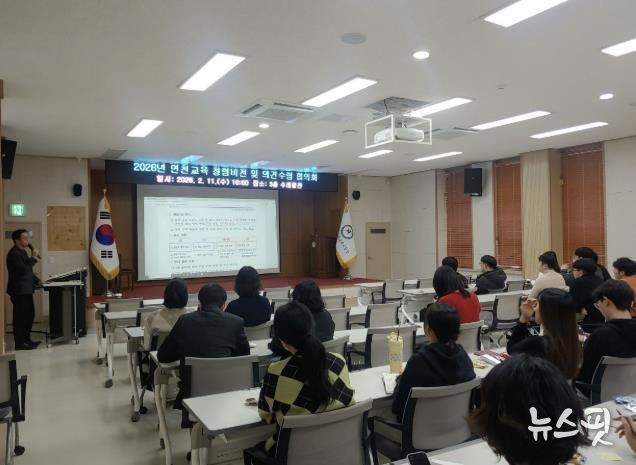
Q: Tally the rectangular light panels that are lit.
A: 12